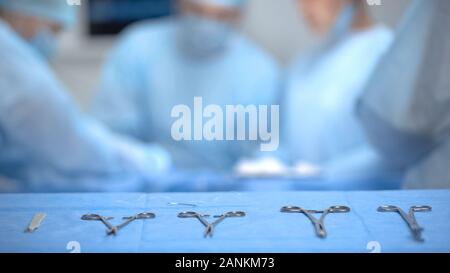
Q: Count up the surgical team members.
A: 4